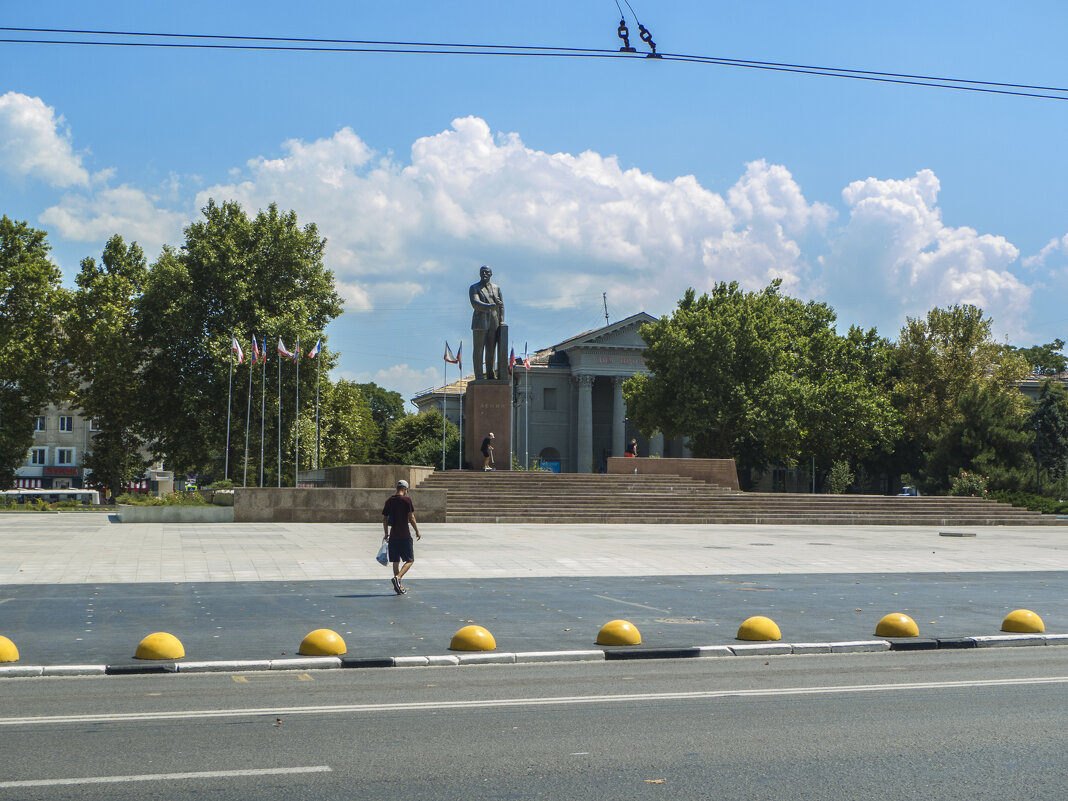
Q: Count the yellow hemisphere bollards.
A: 8